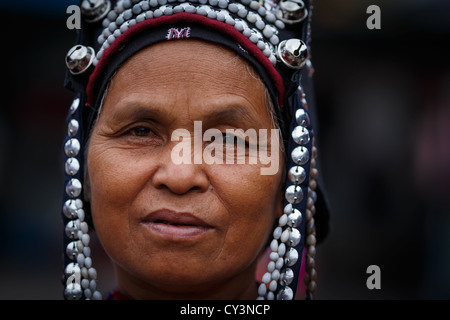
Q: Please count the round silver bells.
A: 4